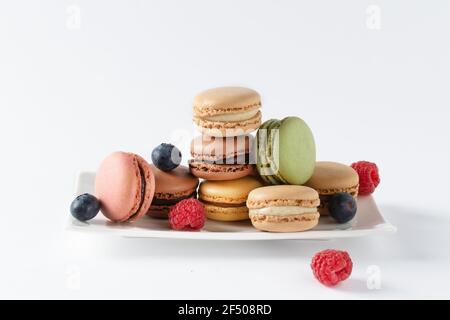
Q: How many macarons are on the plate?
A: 8